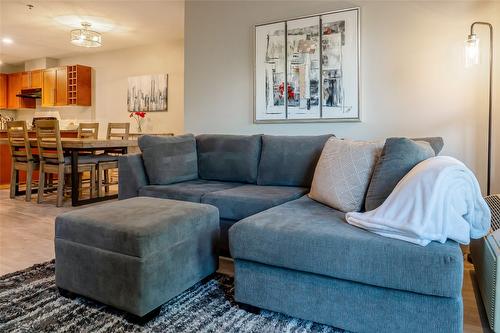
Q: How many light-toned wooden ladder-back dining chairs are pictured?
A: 4